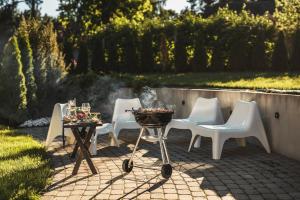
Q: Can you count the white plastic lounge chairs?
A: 4